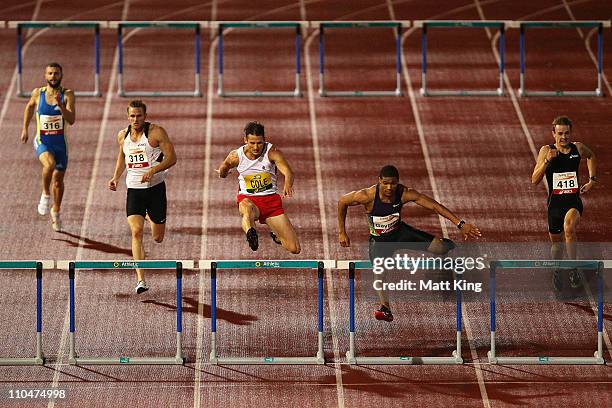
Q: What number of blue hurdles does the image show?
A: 11